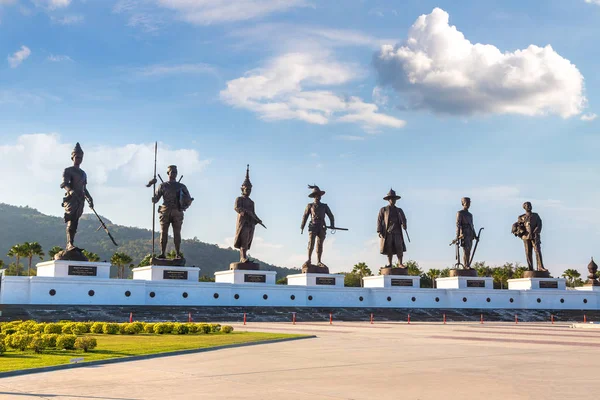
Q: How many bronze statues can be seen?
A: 7